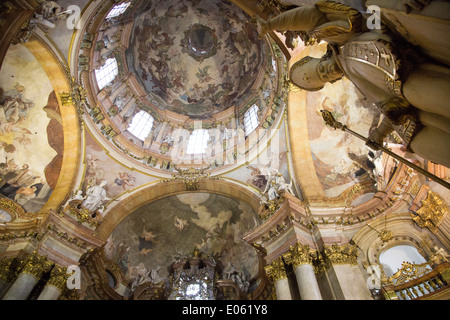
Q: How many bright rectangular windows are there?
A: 5